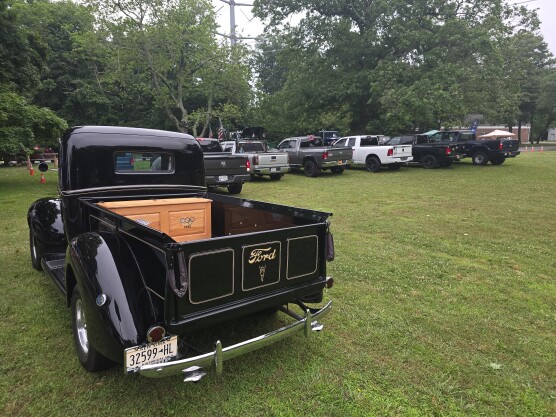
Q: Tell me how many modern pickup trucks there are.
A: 6